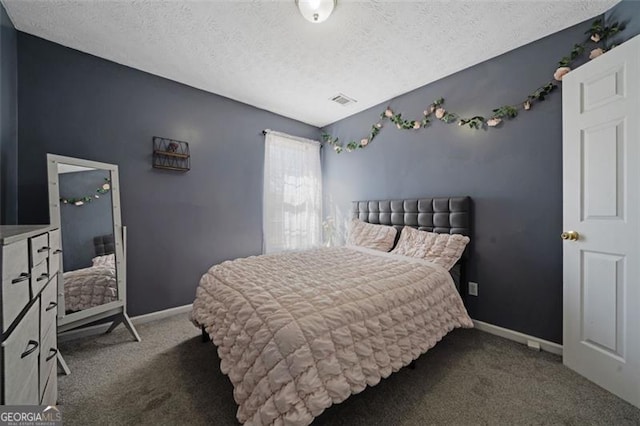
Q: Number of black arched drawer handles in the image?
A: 7